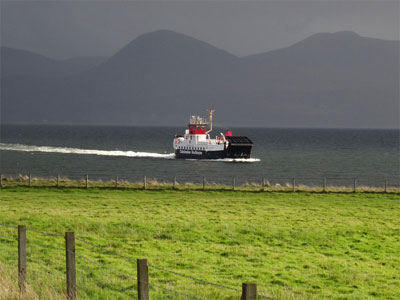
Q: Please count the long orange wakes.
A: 0